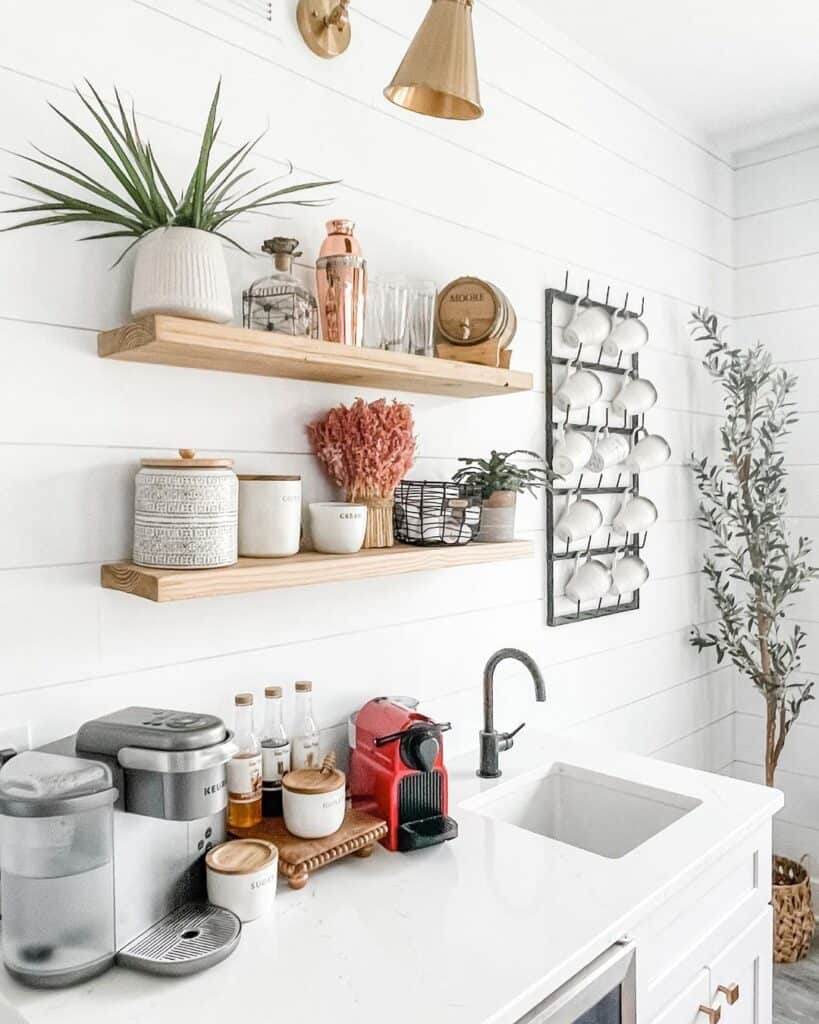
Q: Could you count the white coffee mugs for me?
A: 11